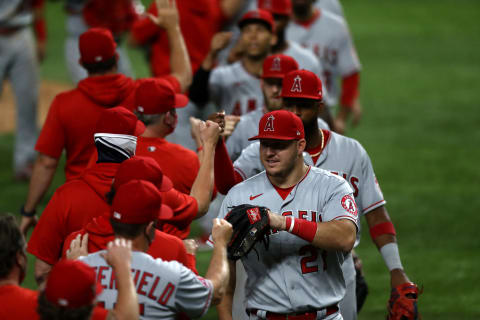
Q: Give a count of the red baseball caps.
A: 11